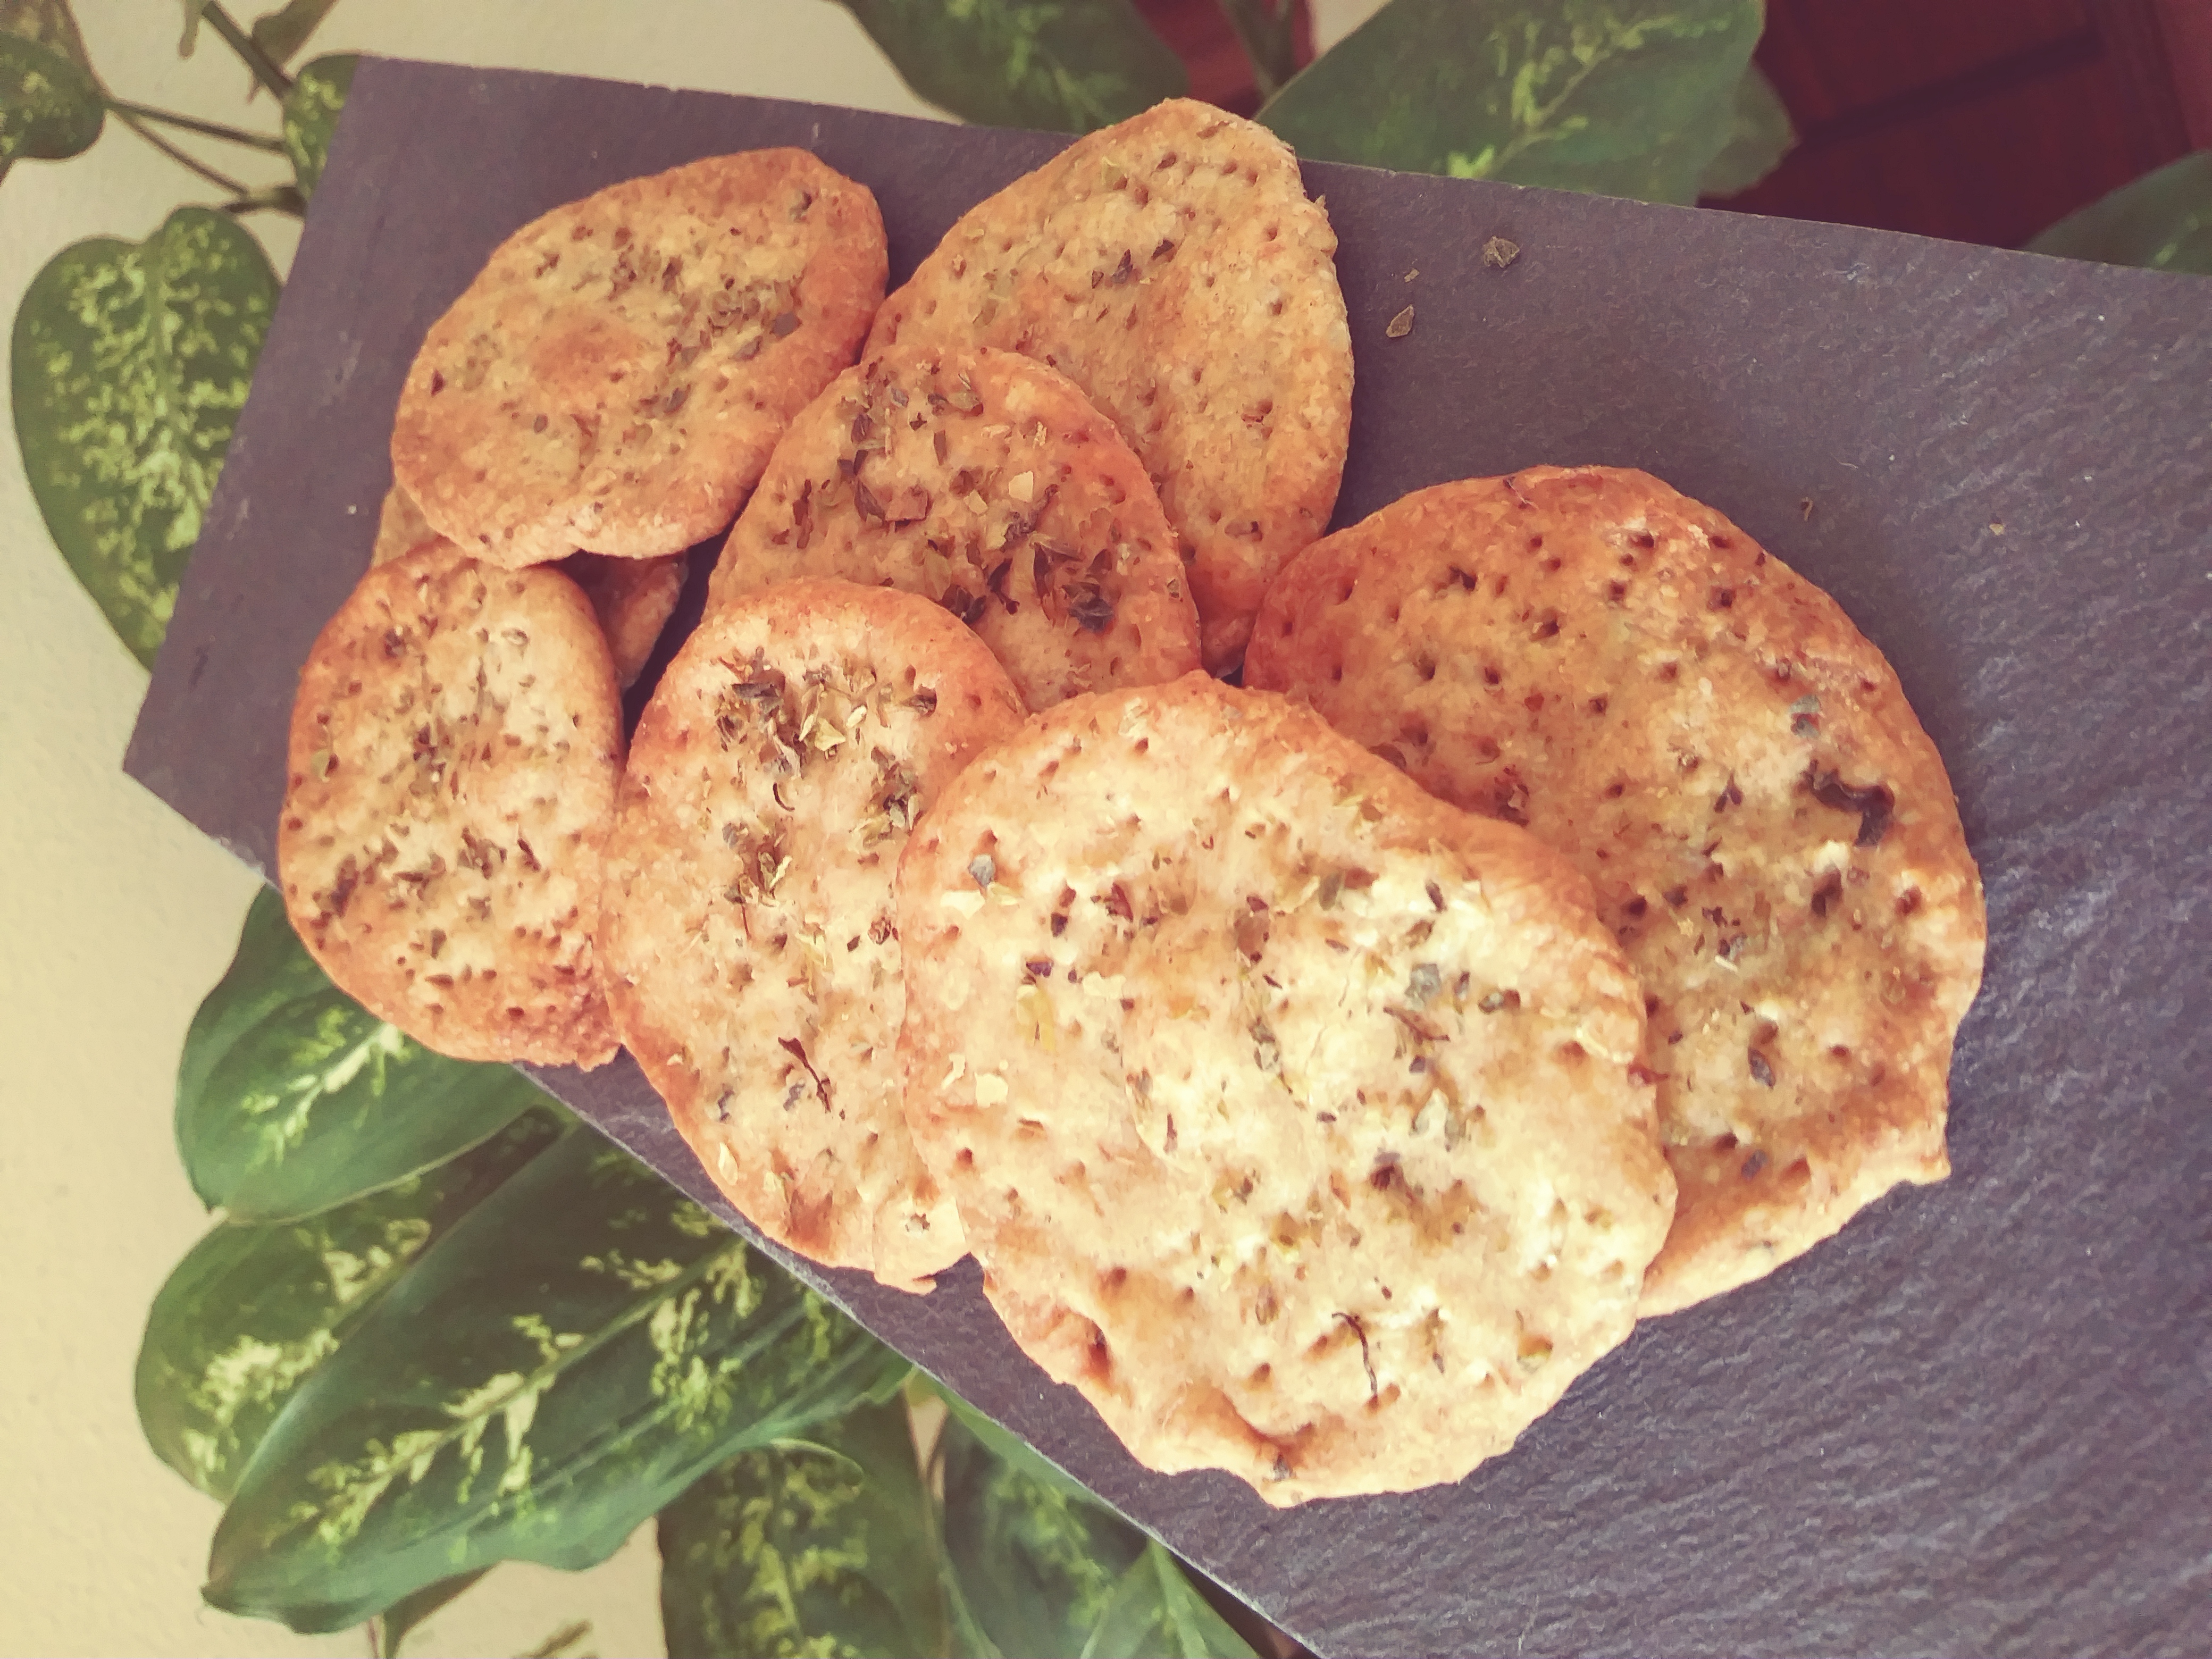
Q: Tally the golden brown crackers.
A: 8